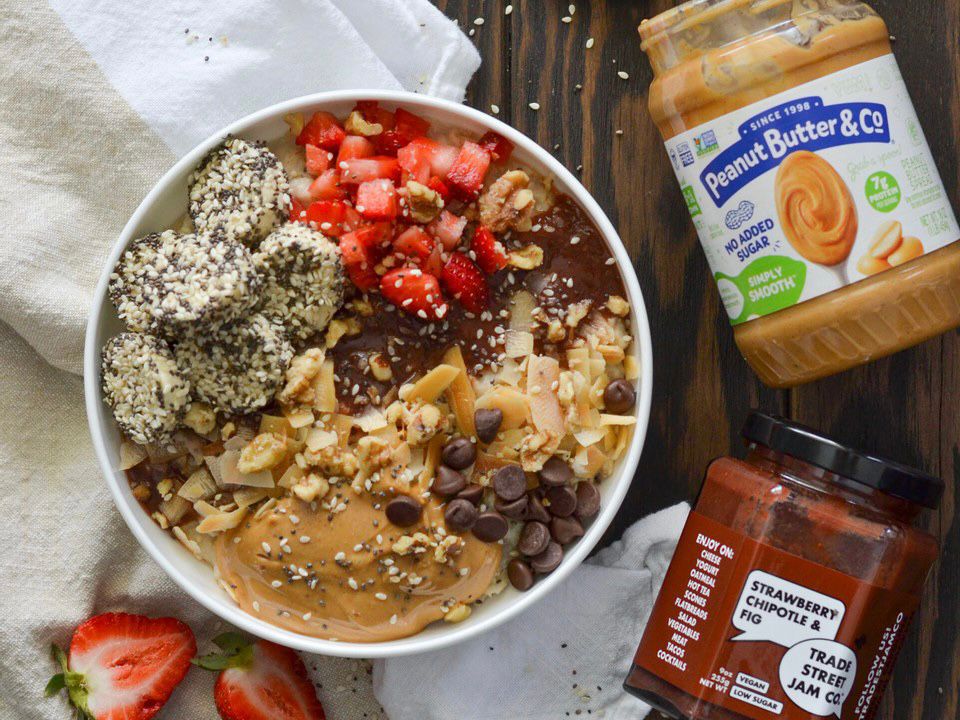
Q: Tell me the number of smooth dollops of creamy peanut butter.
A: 1